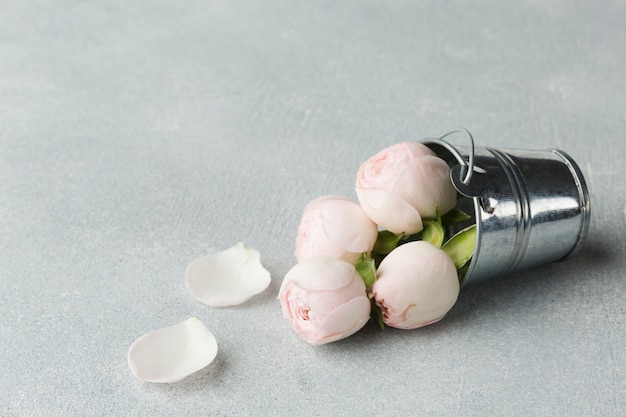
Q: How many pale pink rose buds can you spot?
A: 4